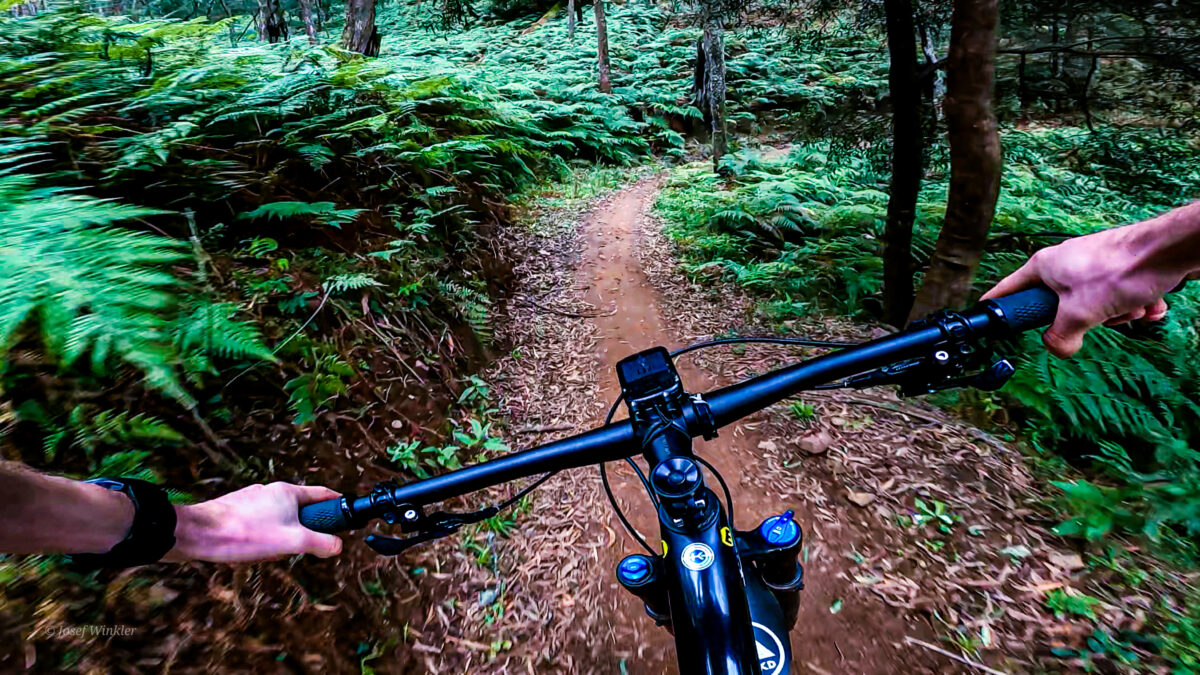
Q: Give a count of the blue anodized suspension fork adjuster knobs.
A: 2